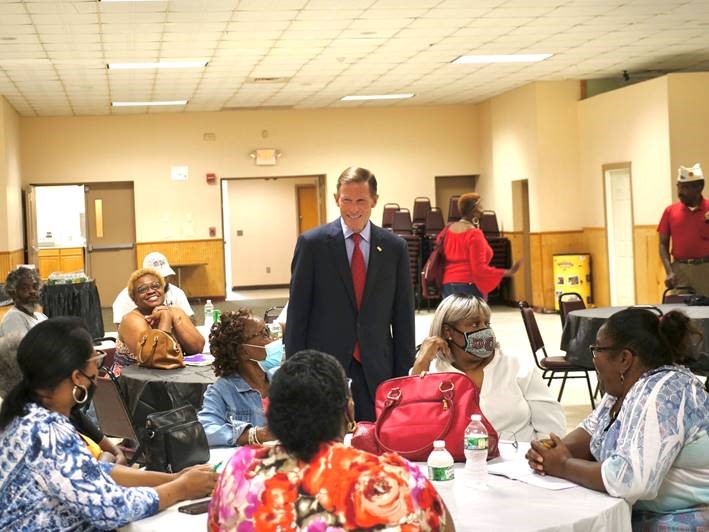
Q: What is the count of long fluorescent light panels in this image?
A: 4